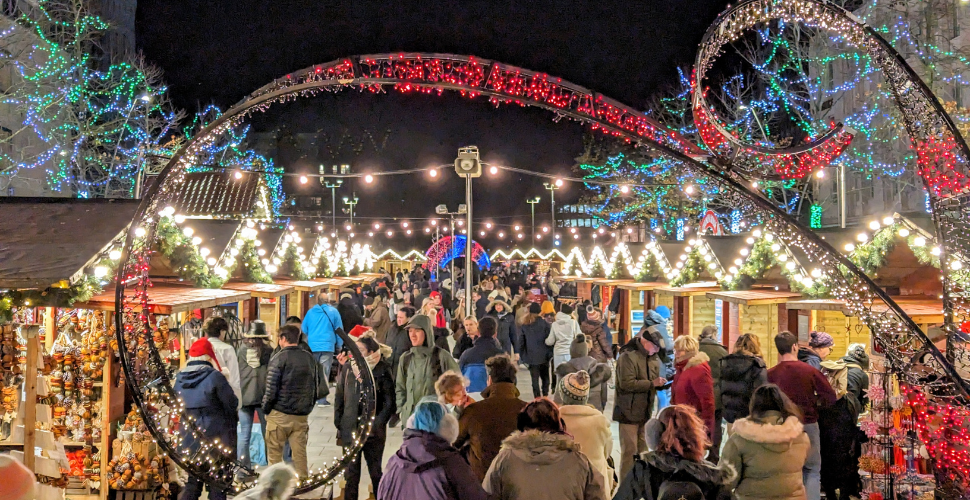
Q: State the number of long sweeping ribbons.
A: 2